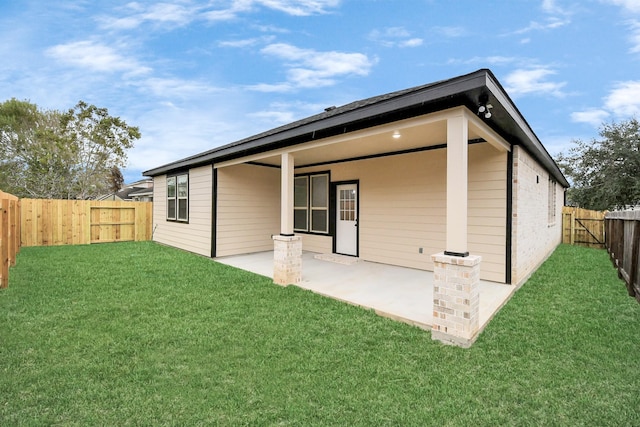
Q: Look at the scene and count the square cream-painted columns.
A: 2